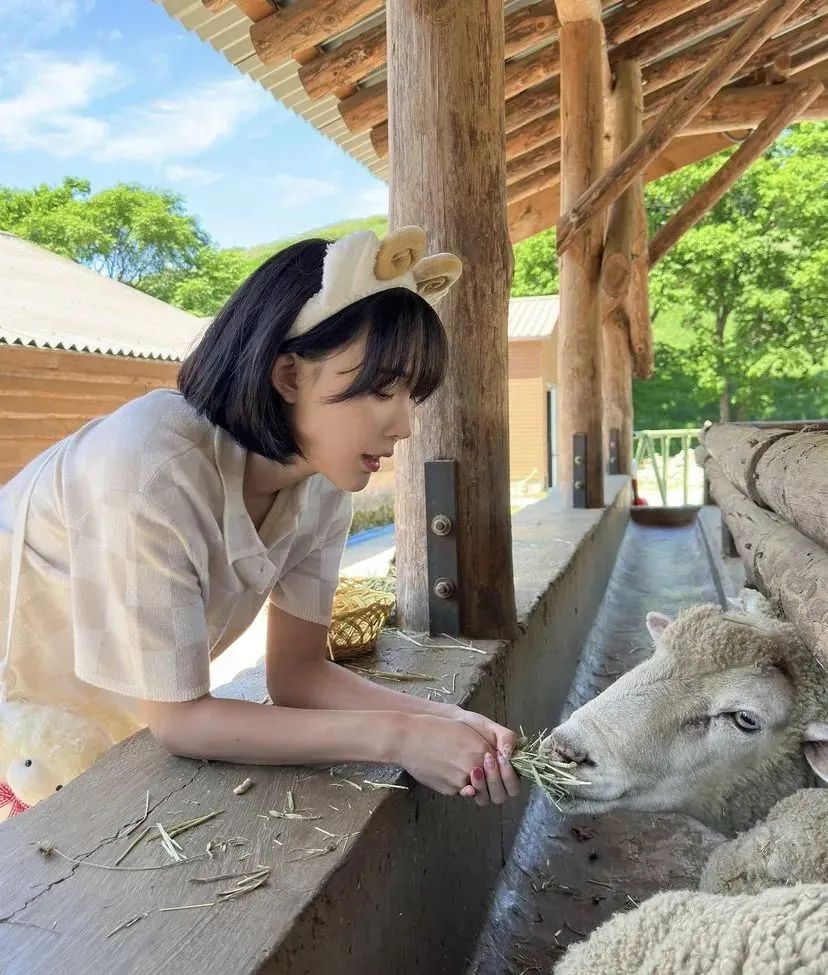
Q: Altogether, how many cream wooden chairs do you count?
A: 0